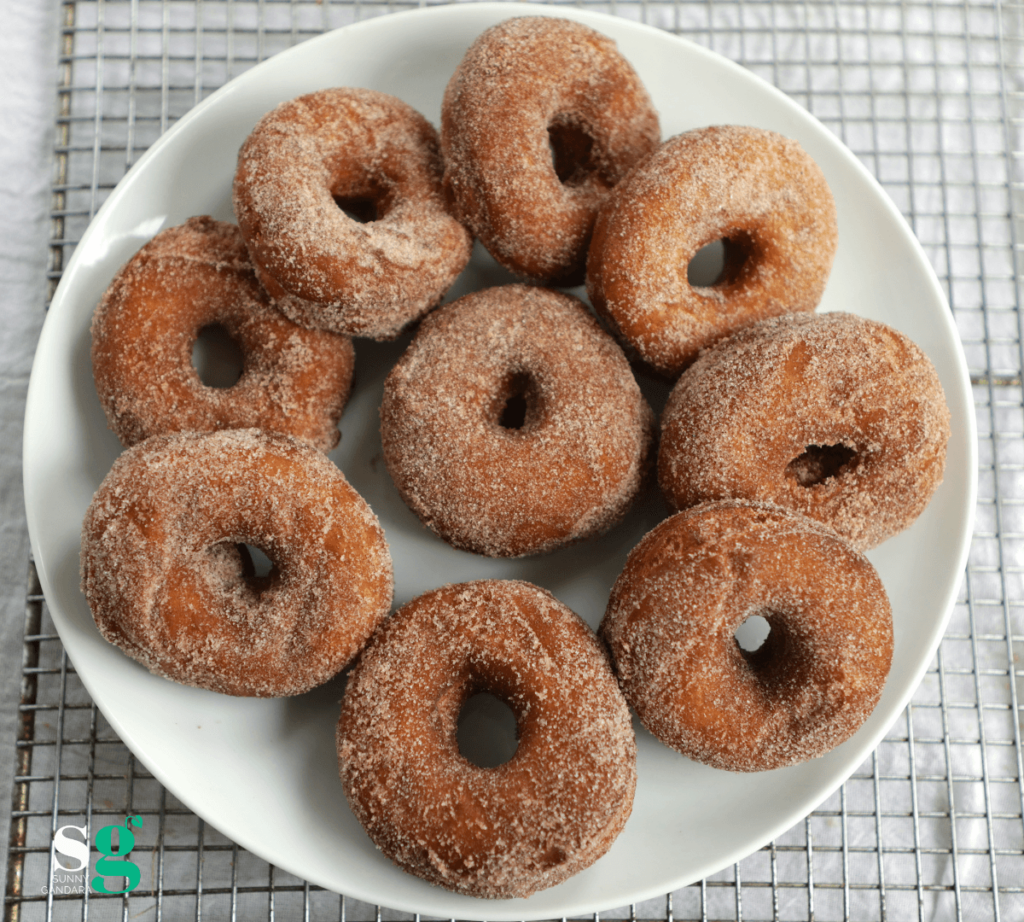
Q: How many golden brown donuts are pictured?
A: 9